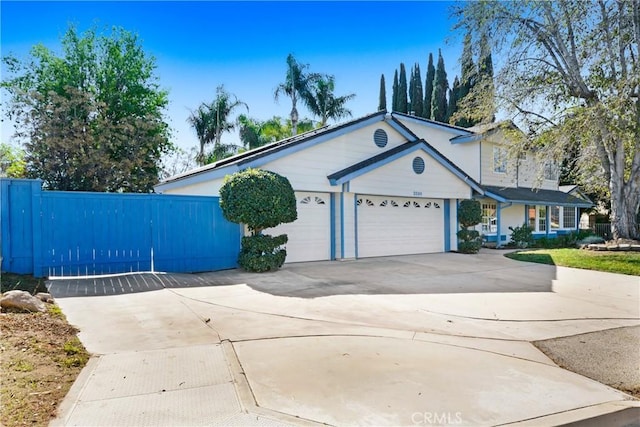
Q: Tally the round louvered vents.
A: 2